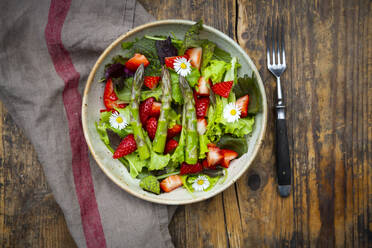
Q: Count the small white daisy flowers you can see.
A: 4